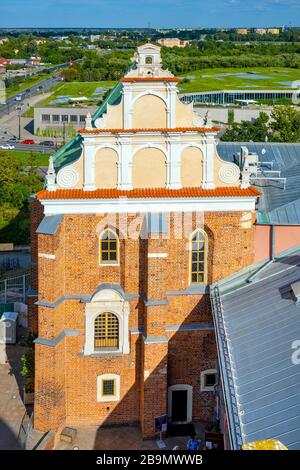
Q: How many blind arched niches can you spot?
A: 4